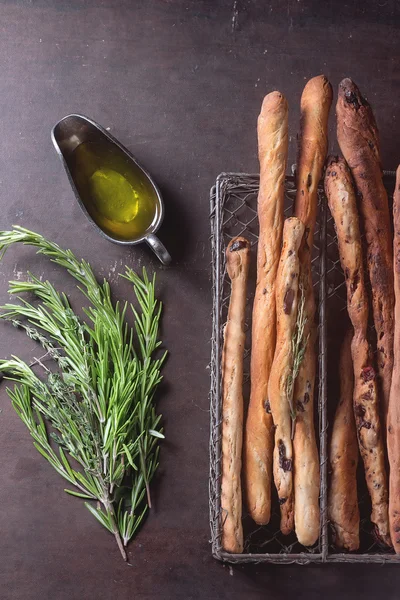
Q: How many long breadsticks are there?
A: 8